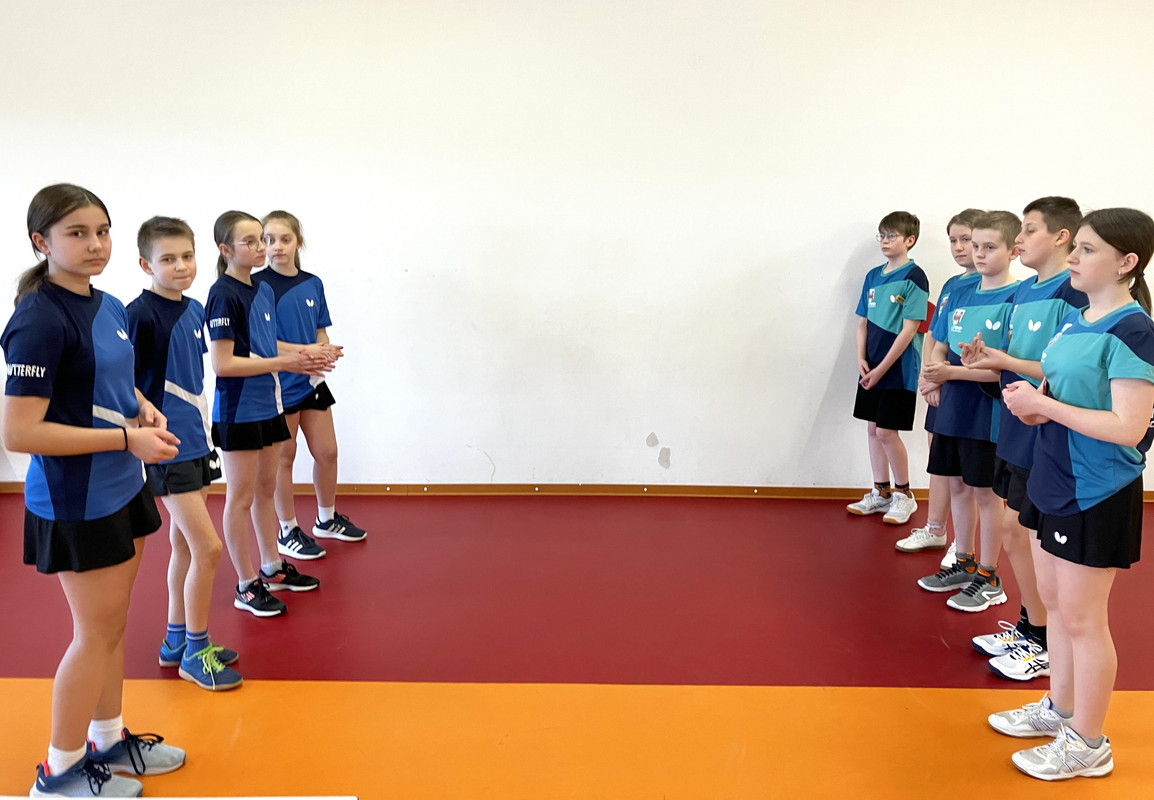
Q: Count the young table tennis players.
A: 9